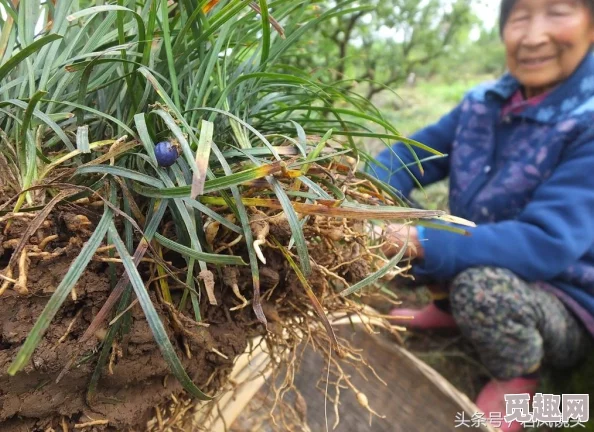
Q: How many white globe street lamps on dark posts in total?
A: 0